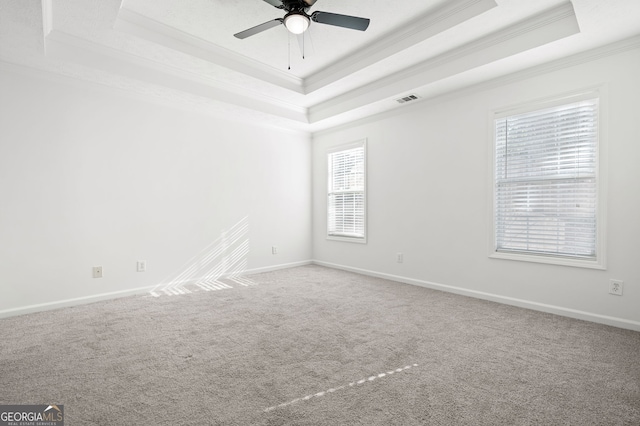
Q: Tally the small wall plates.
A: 5